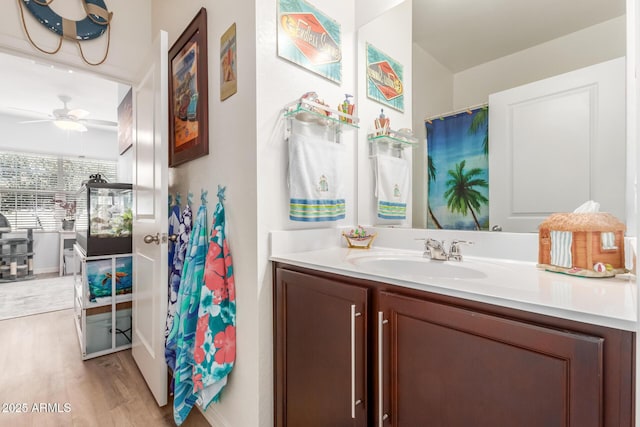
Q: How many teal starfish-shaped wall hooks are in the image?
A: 5